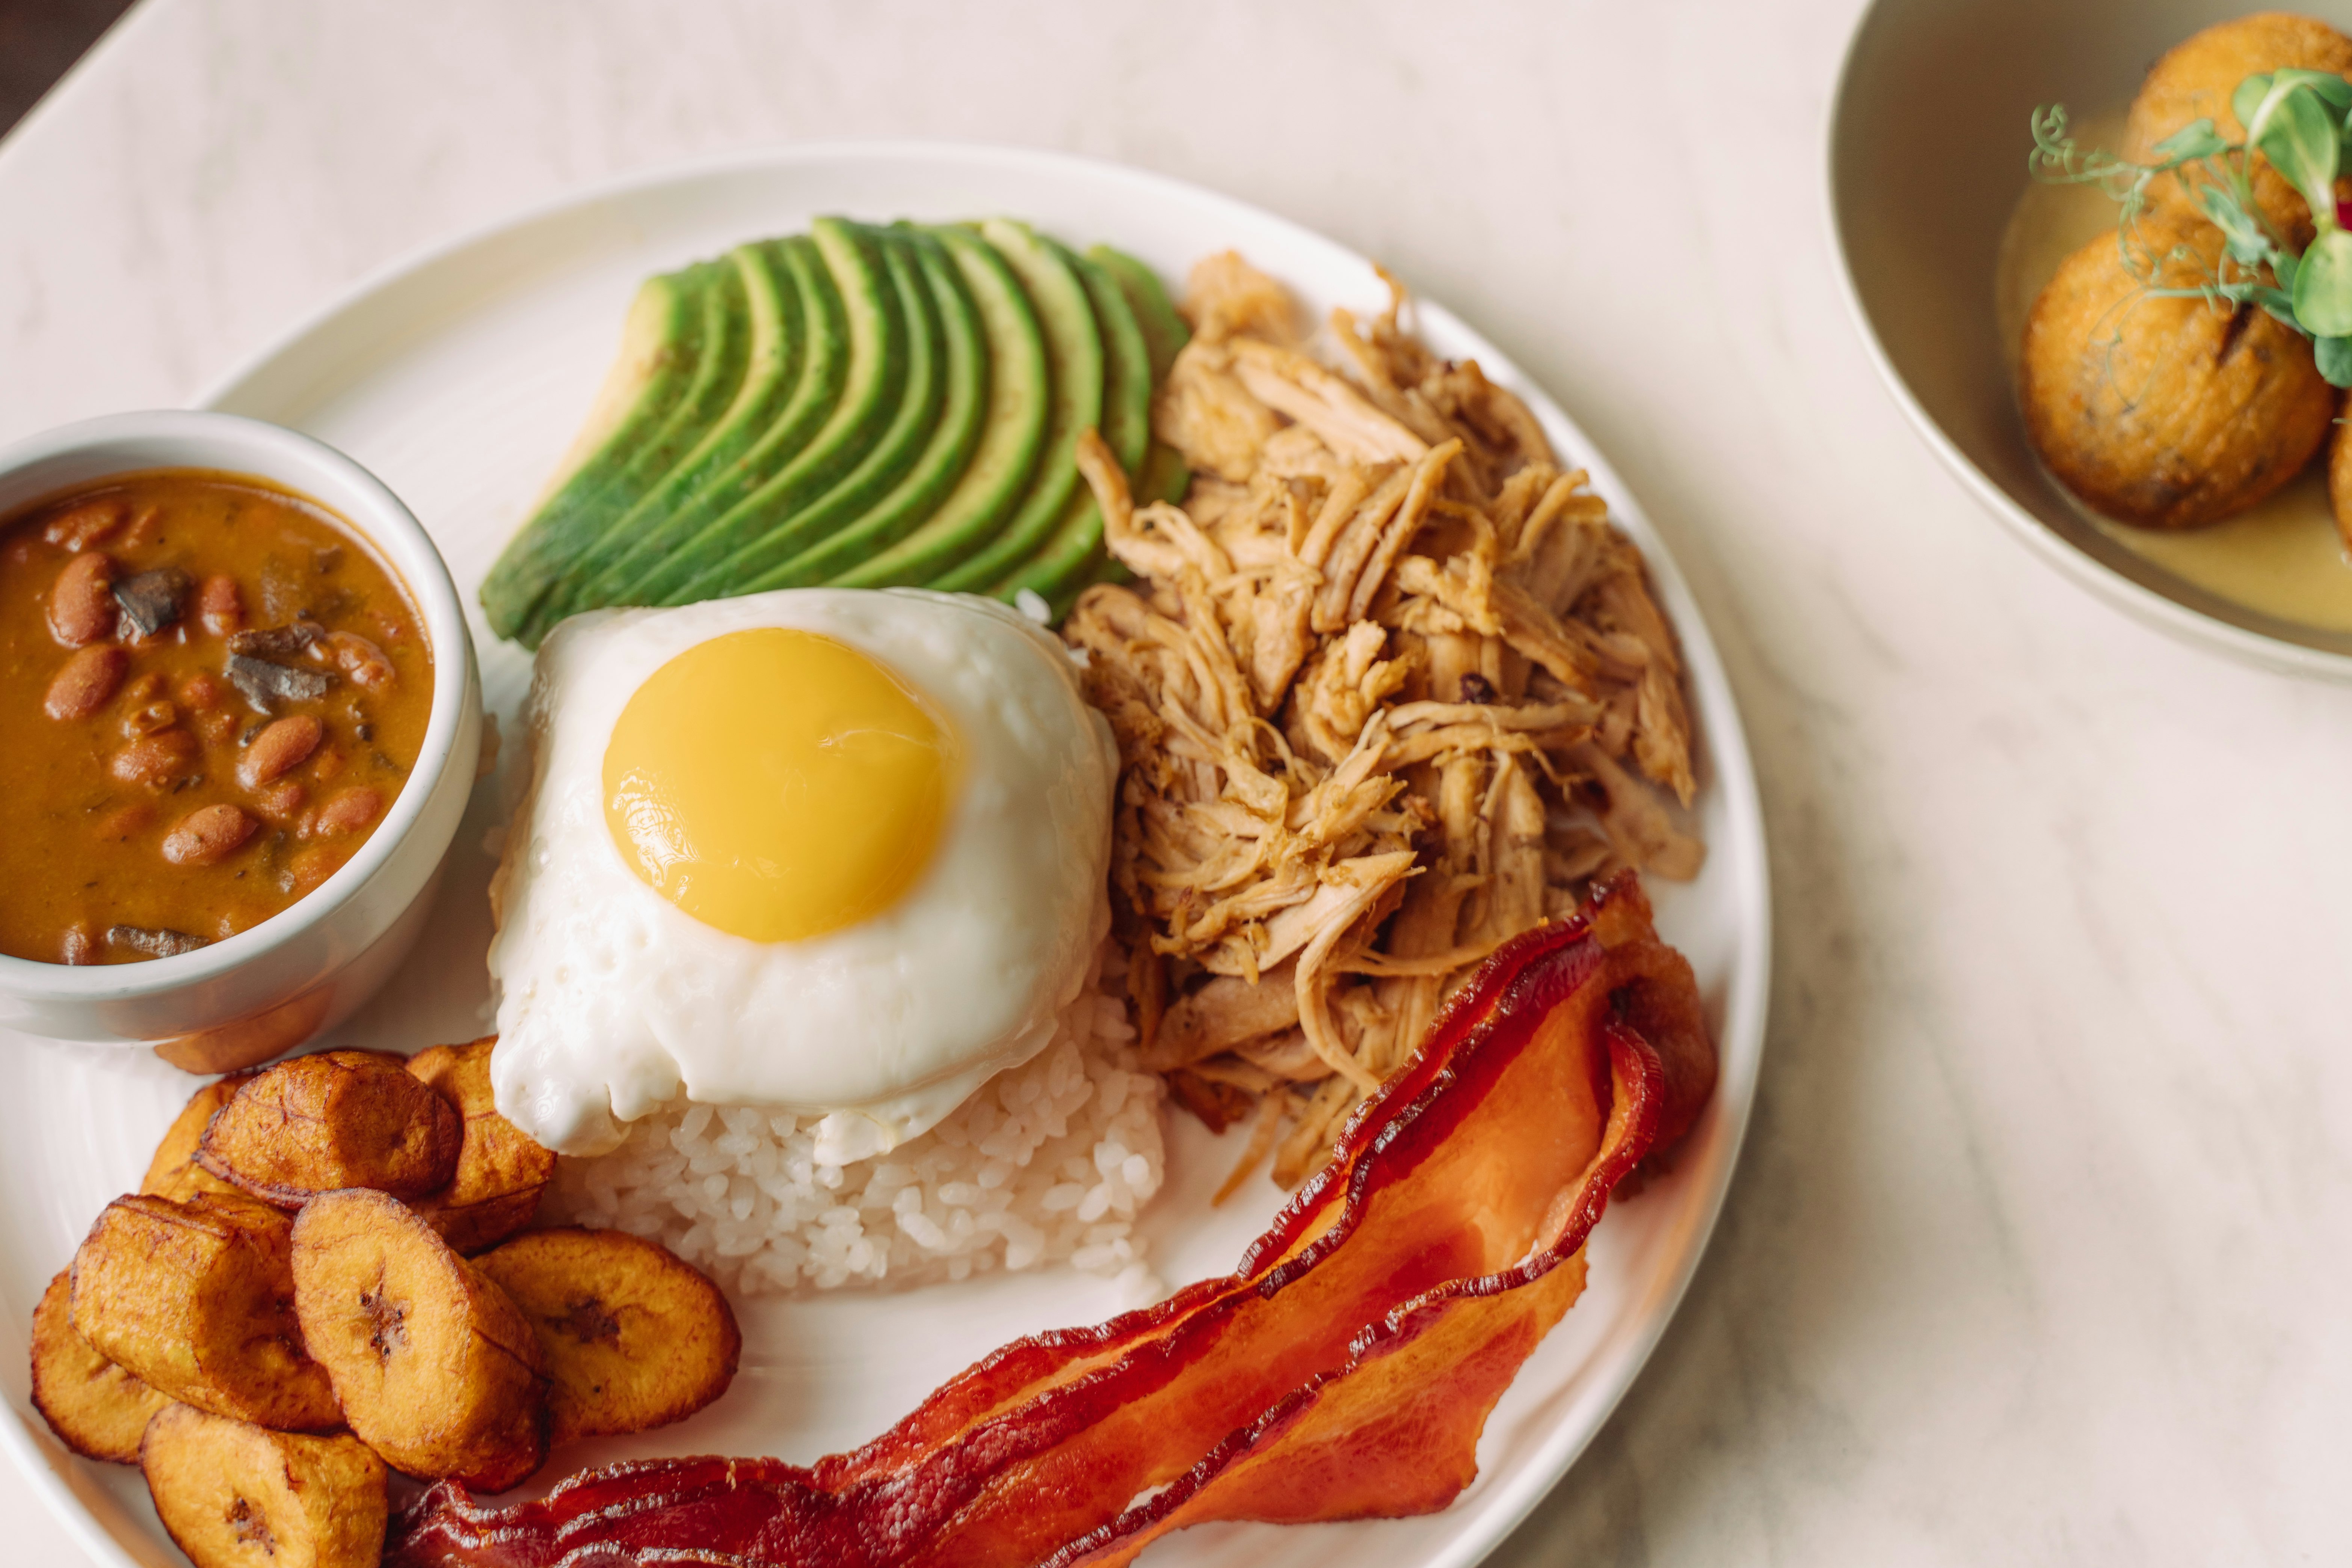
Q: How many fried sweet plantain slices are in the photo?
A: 8